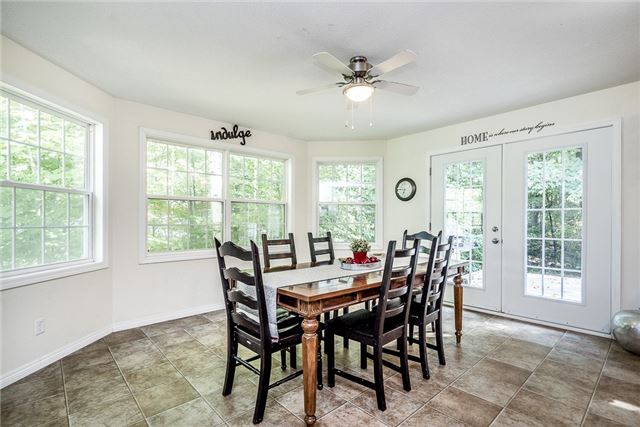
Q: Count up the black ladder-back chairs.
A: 6